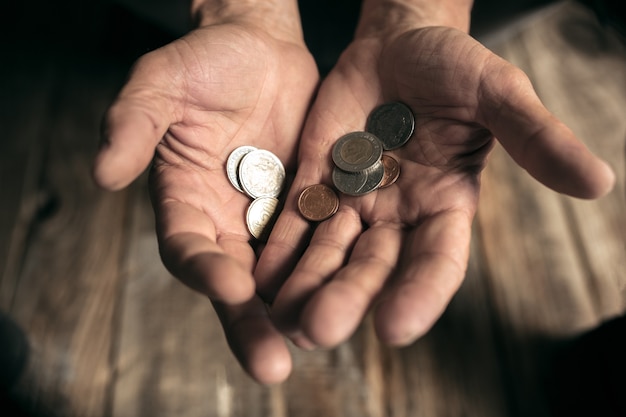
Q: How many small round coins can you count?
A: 8